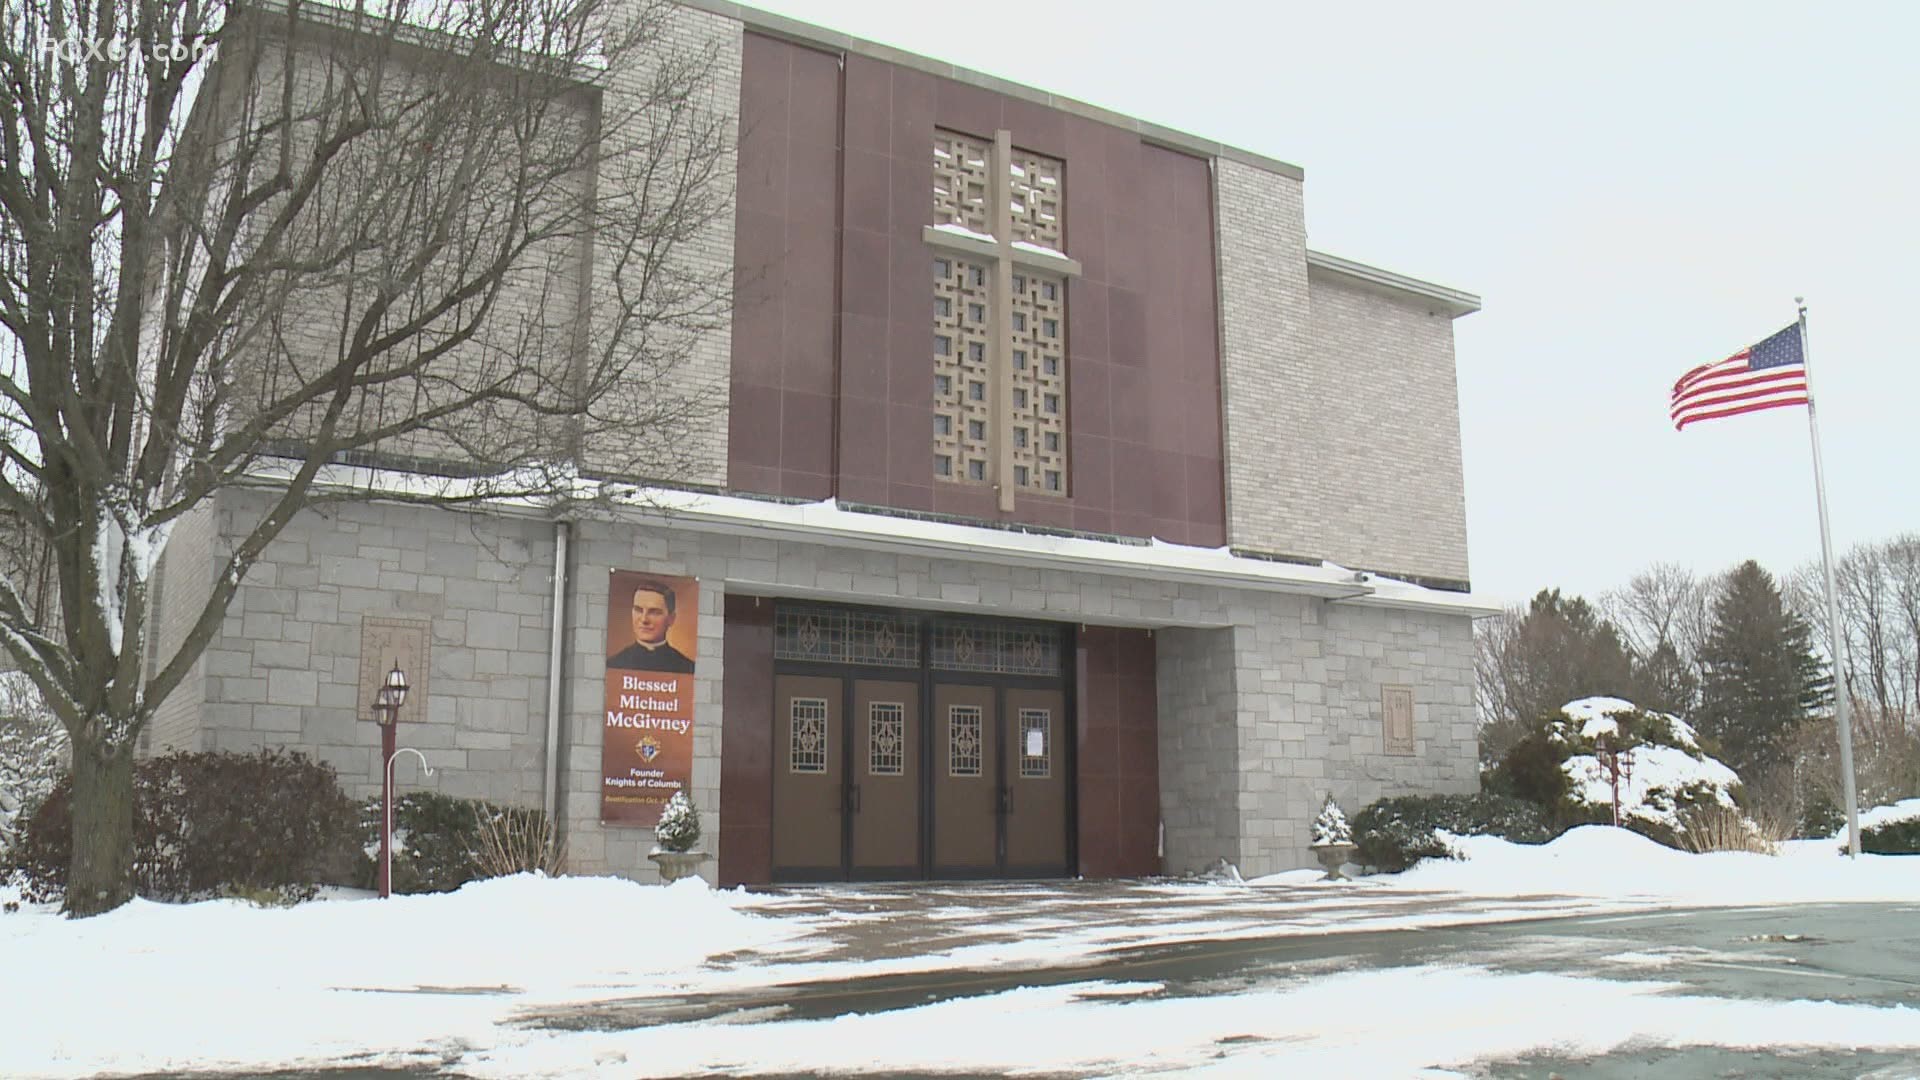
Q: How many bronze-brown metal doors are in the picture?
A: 4